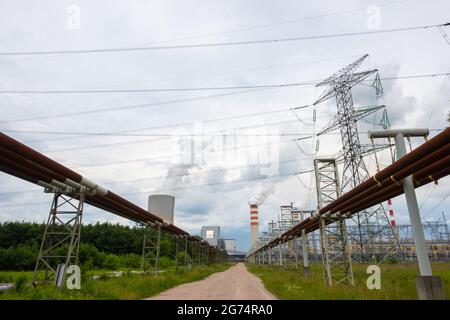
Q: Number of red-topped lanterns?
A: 0